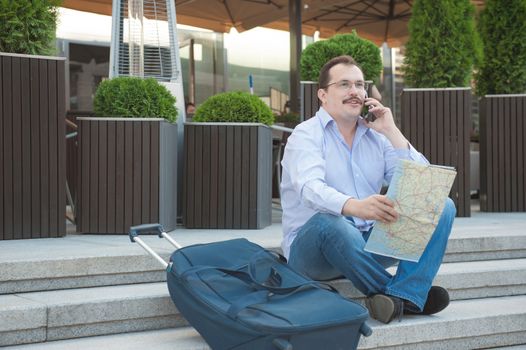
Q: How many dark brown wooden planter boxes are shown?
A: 6